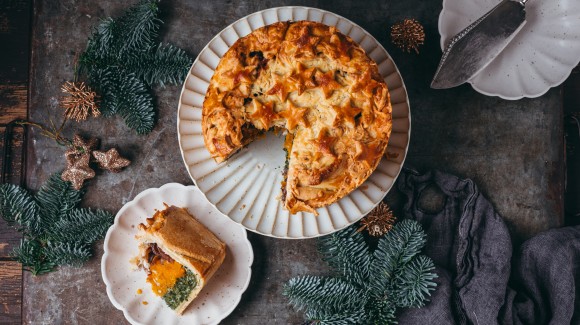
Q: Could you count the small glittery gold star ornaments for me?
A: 3